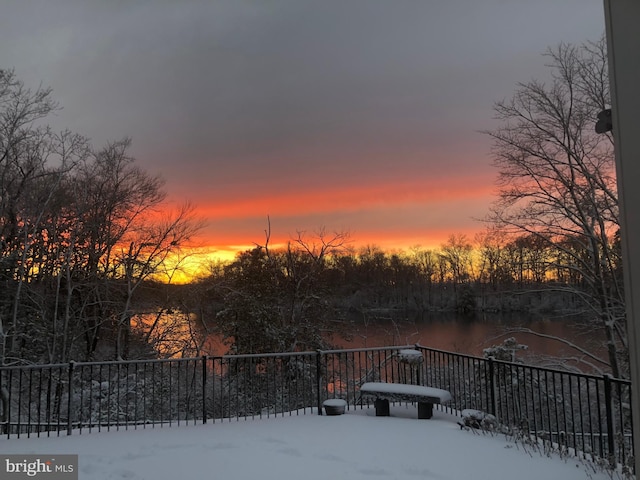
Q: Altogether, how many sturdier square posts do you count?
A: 6